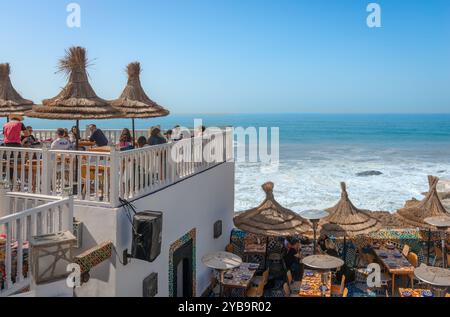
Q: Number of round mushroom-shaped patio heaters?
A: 5